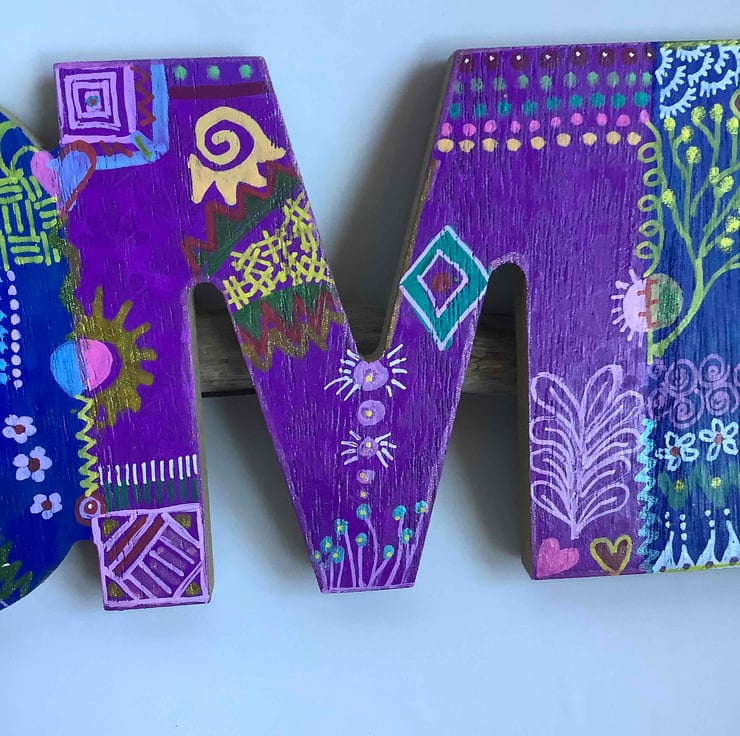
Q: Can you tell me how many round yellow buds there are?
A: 11